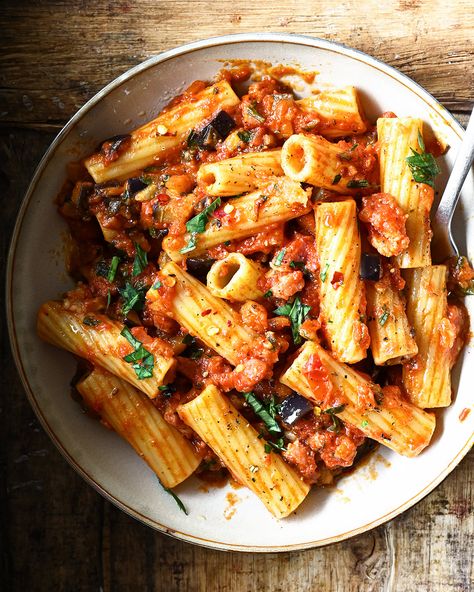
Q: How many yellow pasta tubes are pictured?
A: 15